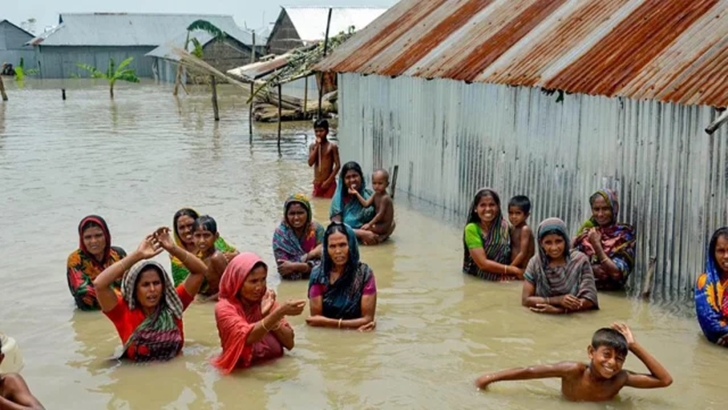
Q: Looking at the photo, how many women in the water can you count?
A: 11